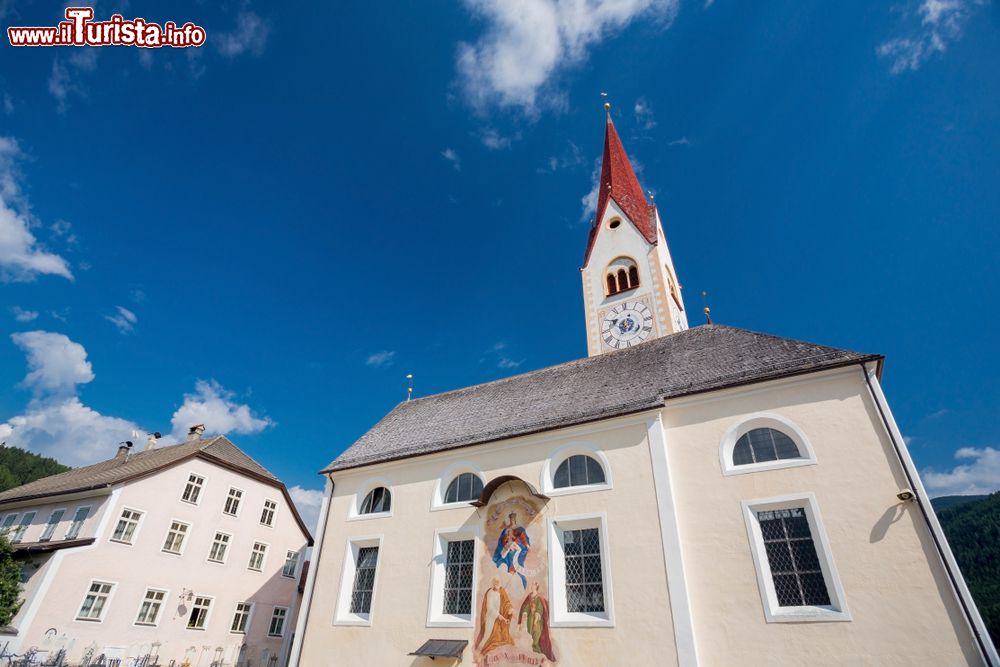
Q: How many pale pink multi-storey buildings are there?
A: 1